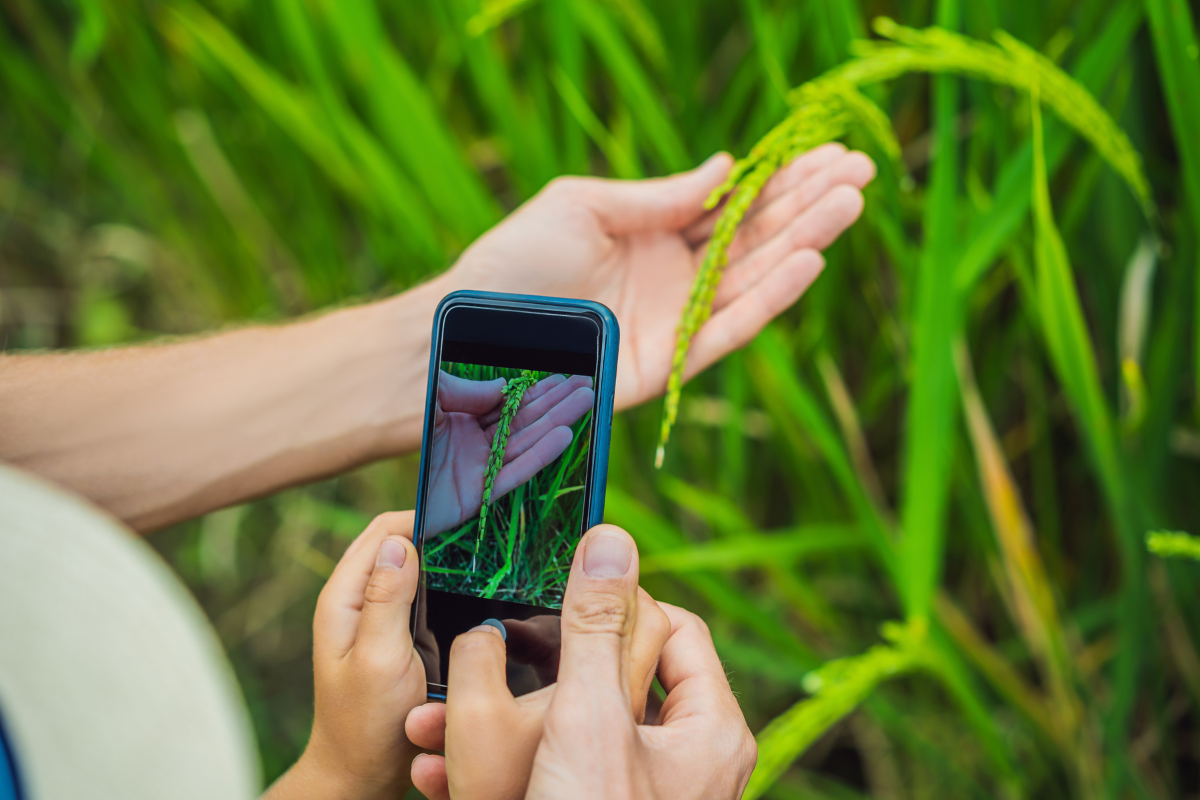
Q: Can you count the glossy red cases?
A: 0